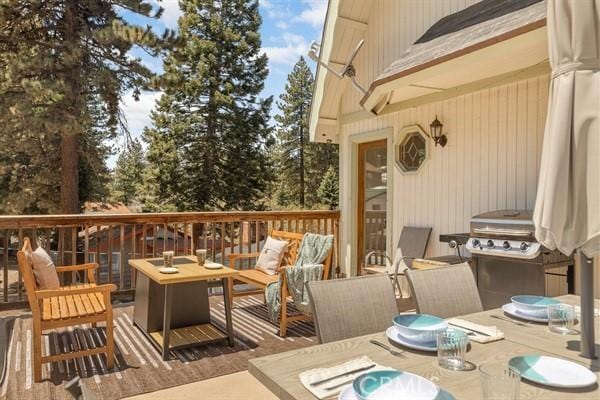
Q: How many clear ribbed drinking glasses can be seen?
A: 3